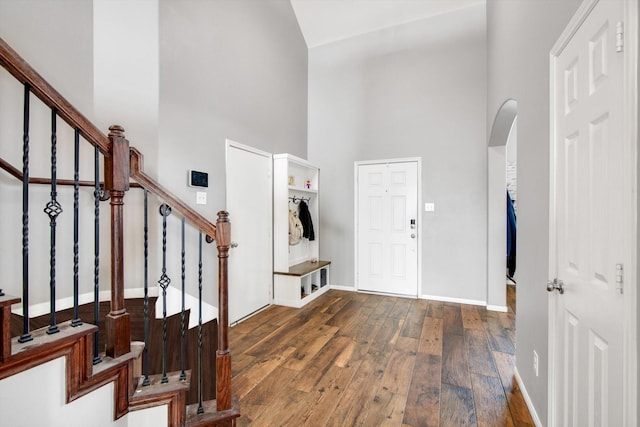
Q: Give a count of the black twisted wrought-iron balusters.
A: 8